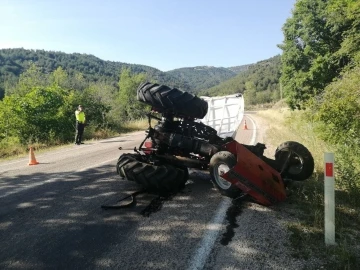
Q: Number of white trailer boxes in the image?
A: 1